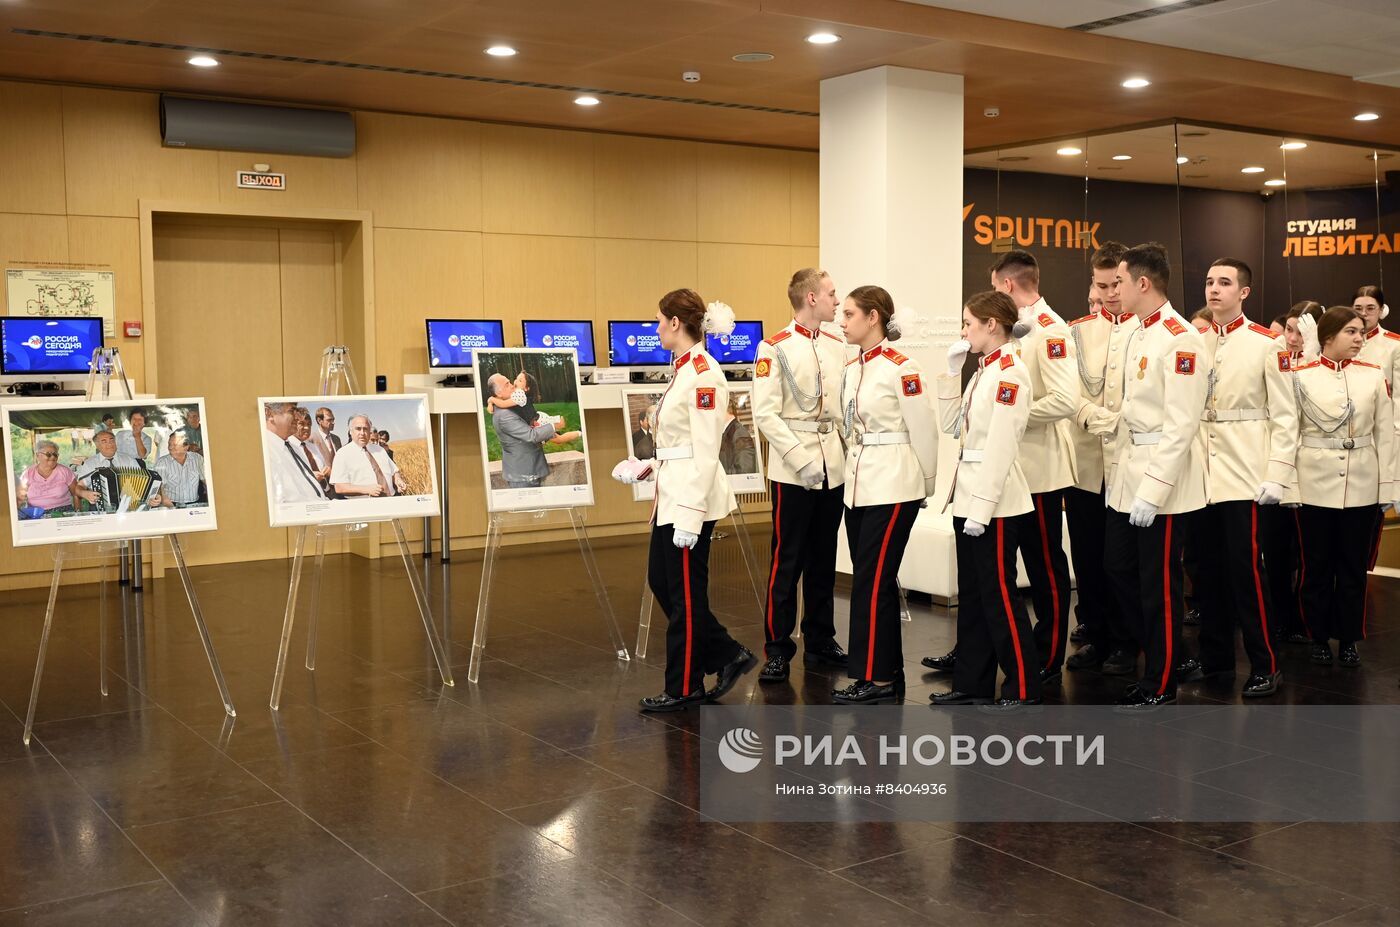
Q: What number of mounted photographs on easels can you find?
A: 4